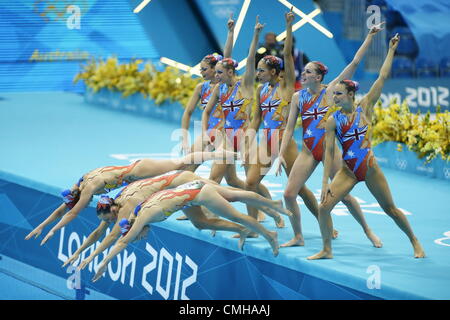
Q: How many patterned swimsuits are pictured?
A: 8